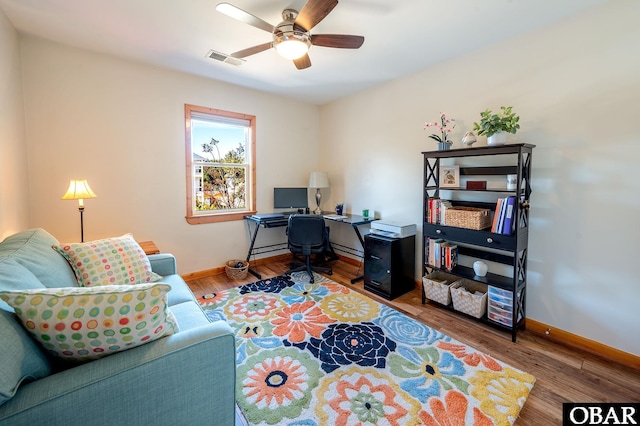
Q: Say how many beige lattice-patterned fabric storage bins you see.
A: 2